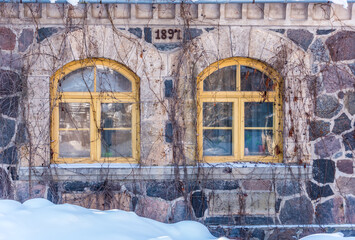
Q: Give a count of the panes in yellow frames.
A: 12